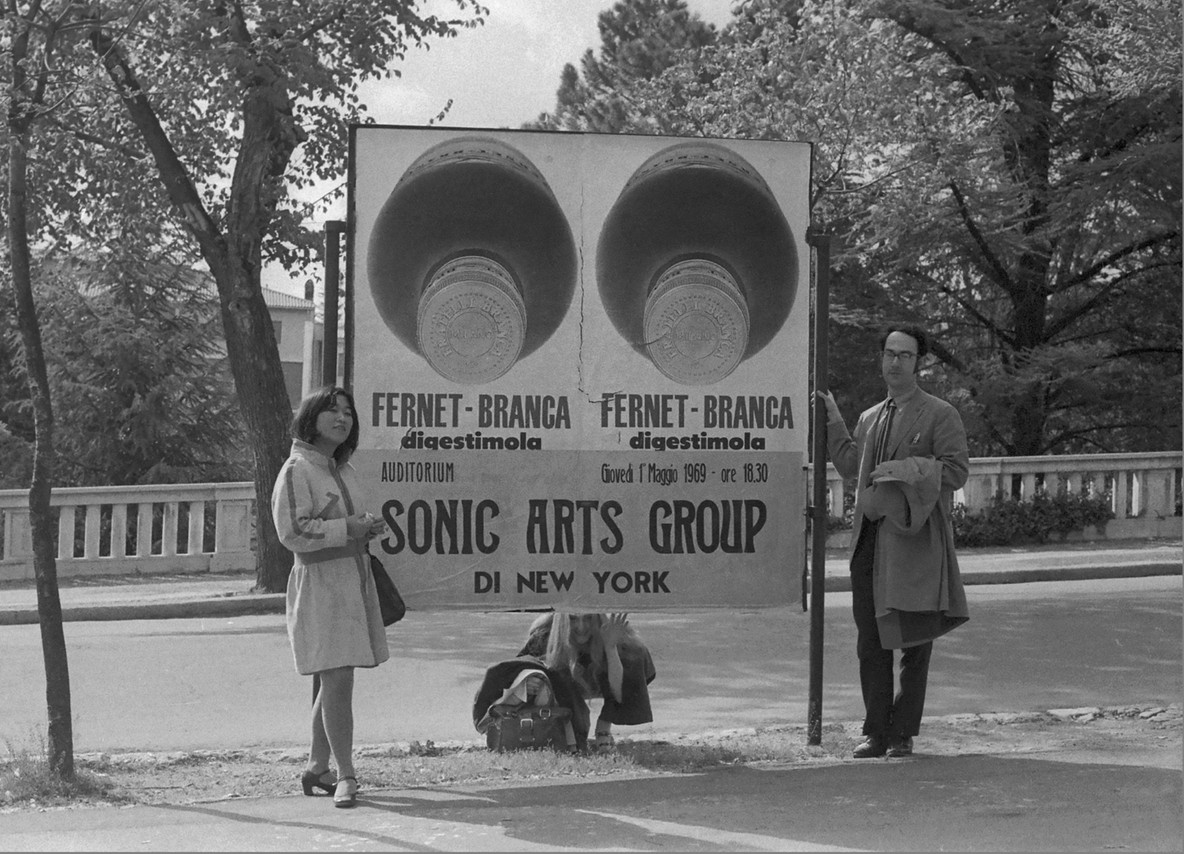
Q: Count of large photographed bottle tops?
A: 2